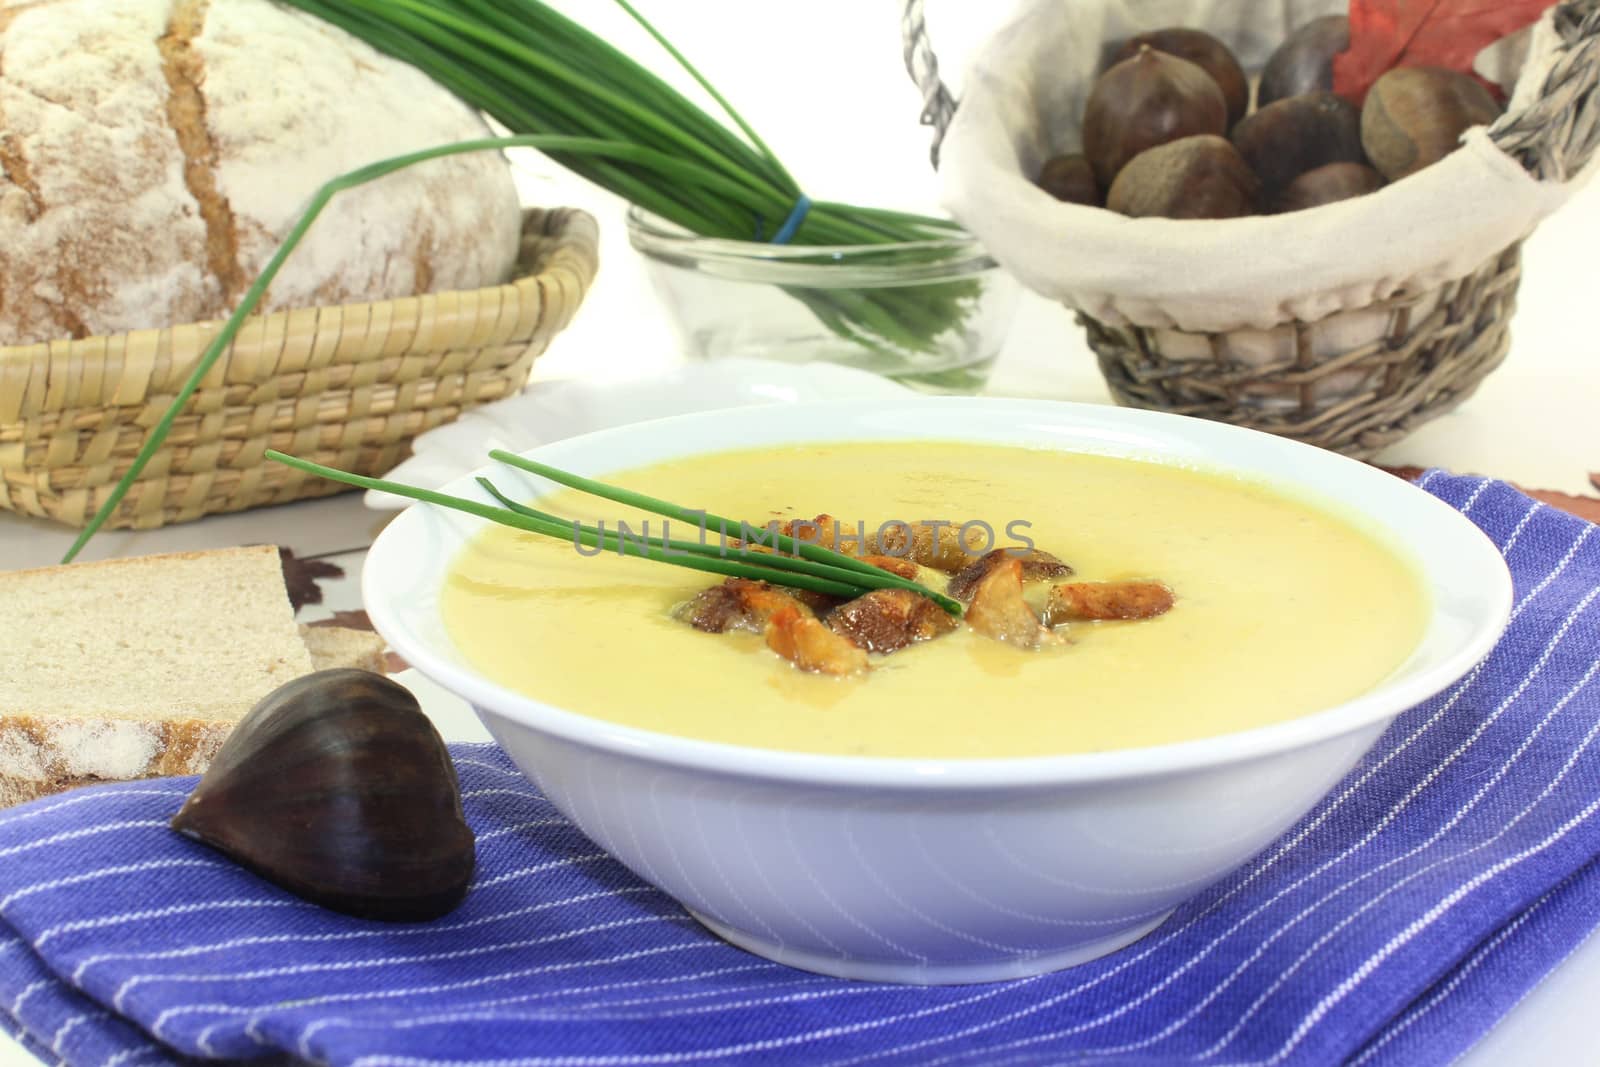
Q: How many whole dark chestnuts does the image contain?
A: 9